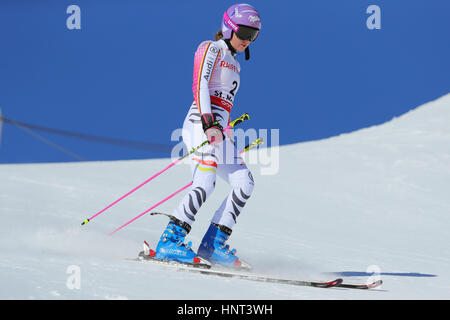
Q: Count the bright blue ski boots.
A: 2